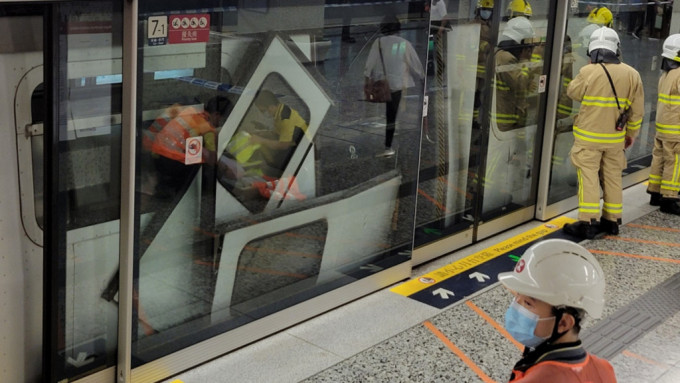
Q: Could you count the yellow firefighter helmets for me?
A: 3